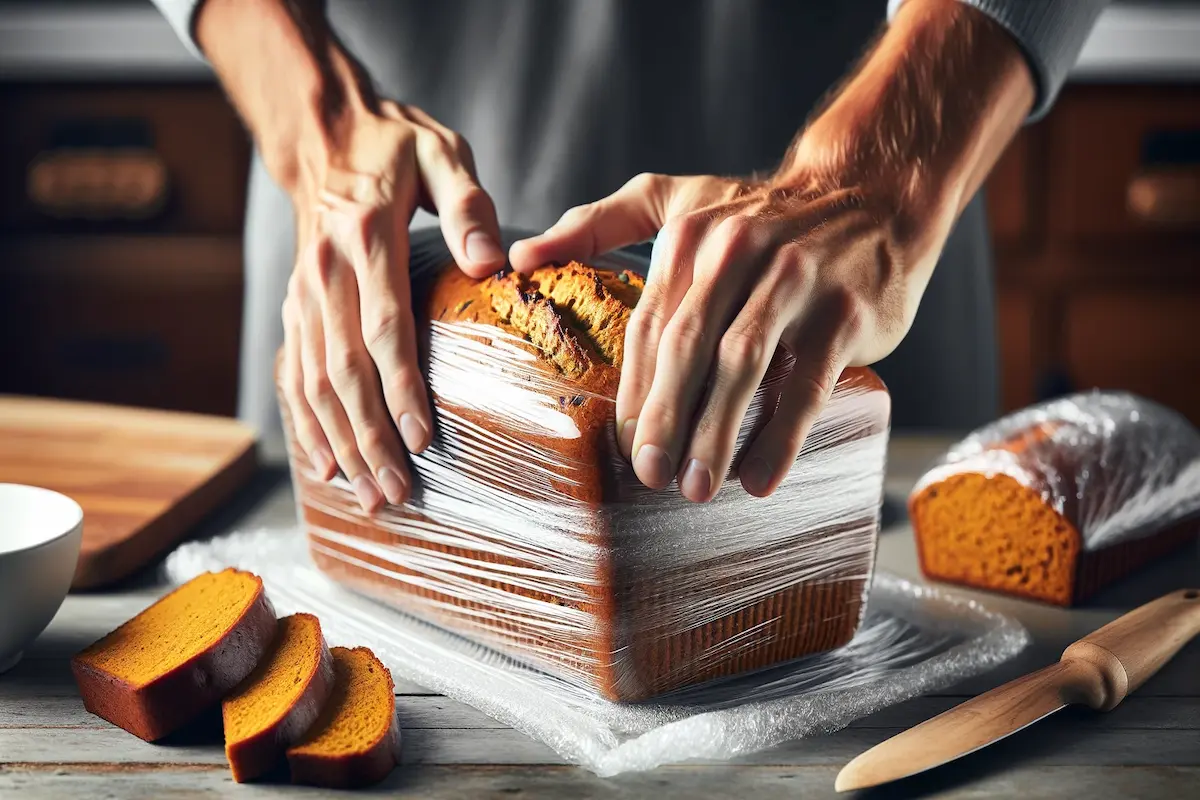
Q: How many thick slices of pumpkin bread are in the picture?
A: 3